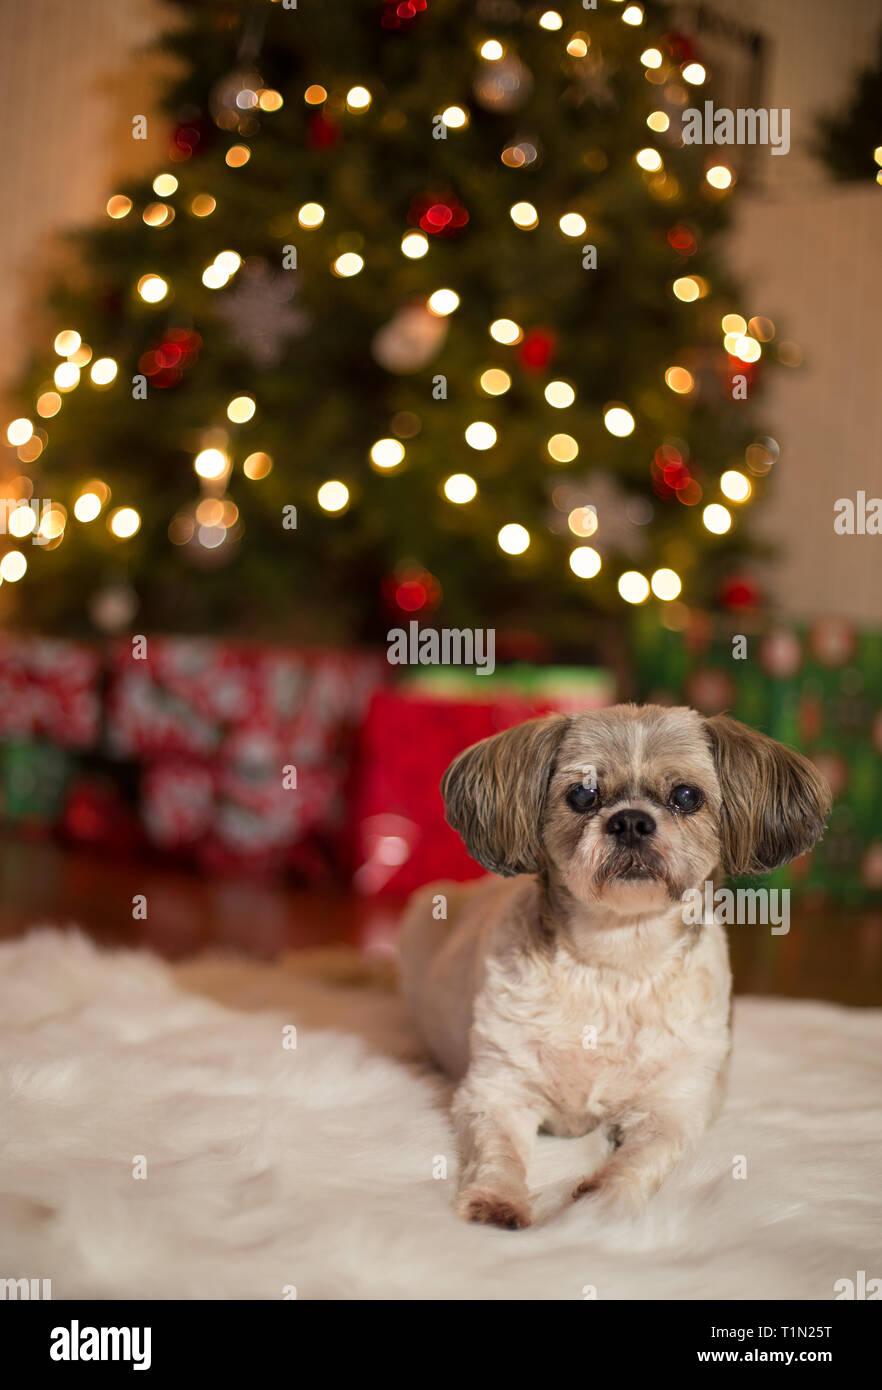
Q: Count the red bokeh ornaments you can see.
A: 12